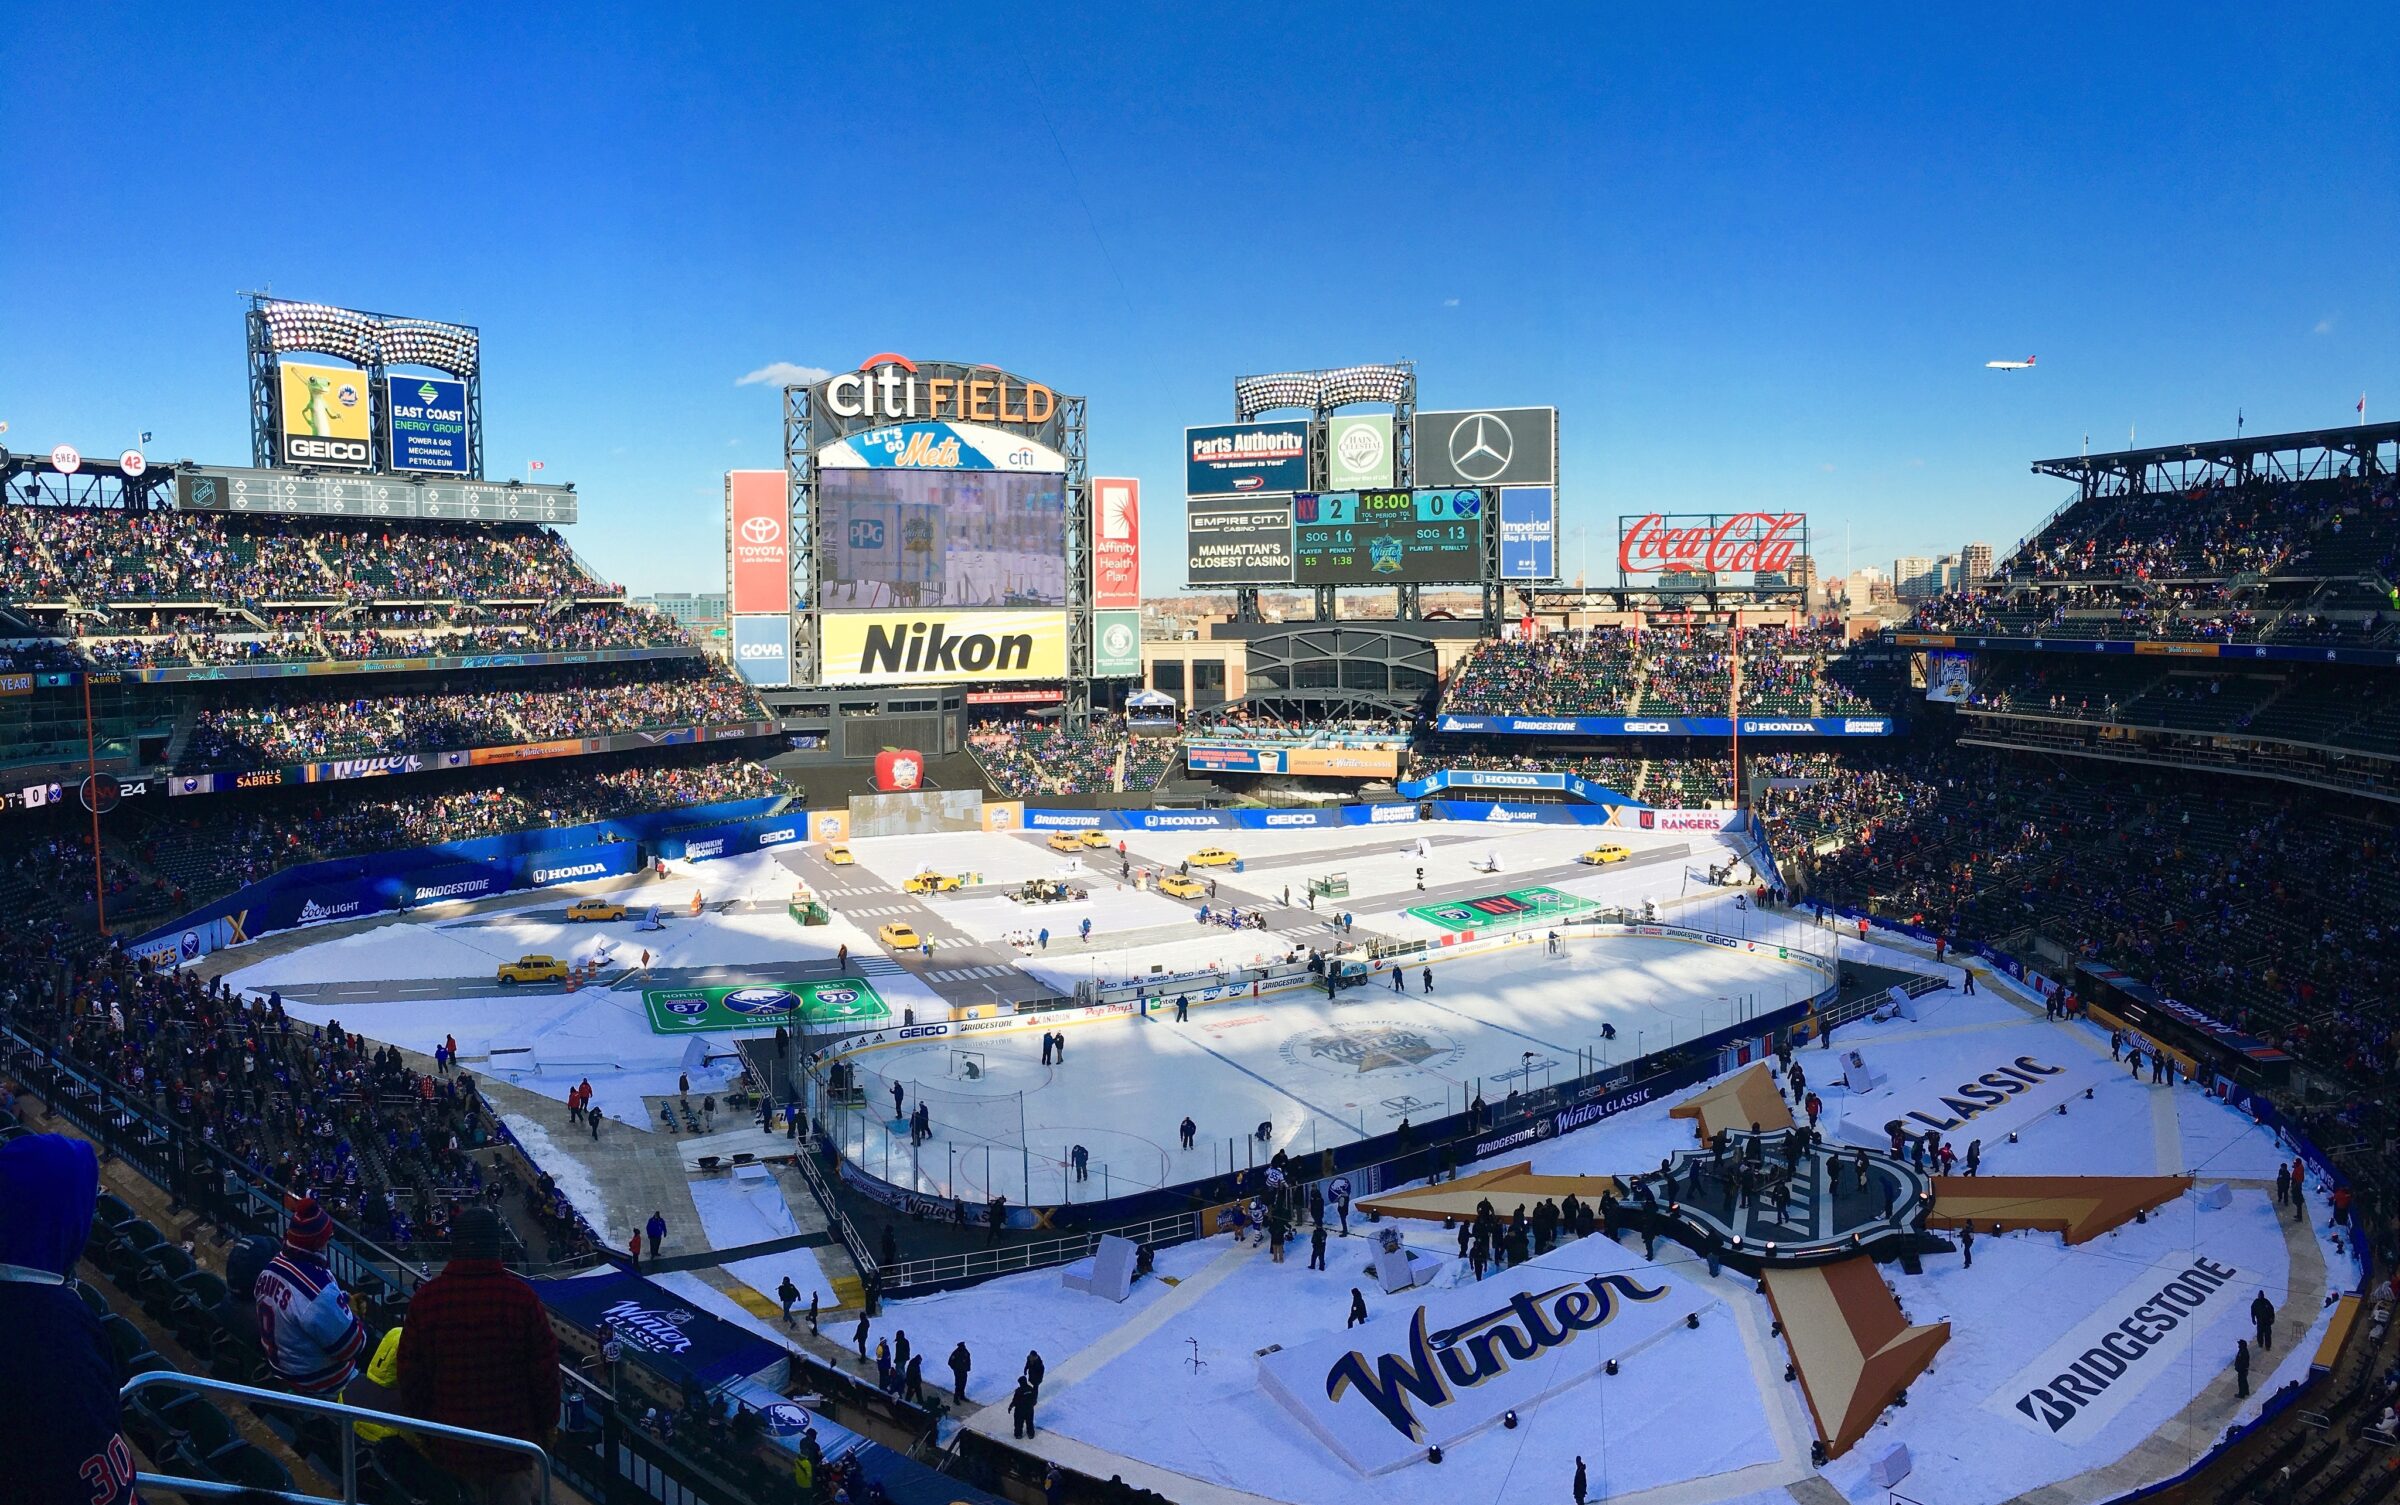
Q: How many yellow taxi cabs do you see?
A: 10